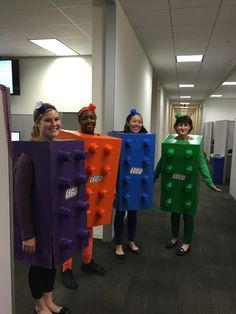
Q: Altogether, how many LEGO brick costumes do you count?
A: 4